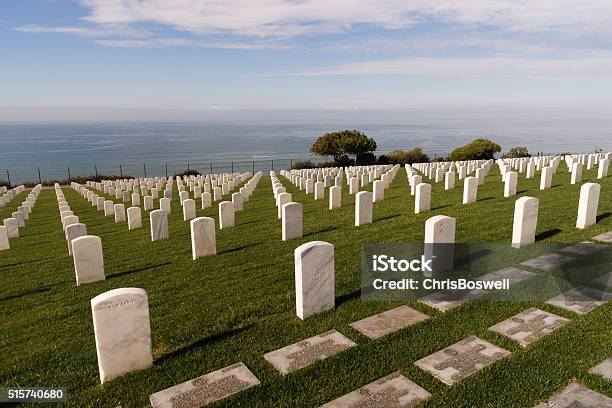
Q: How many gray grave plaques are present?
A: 15